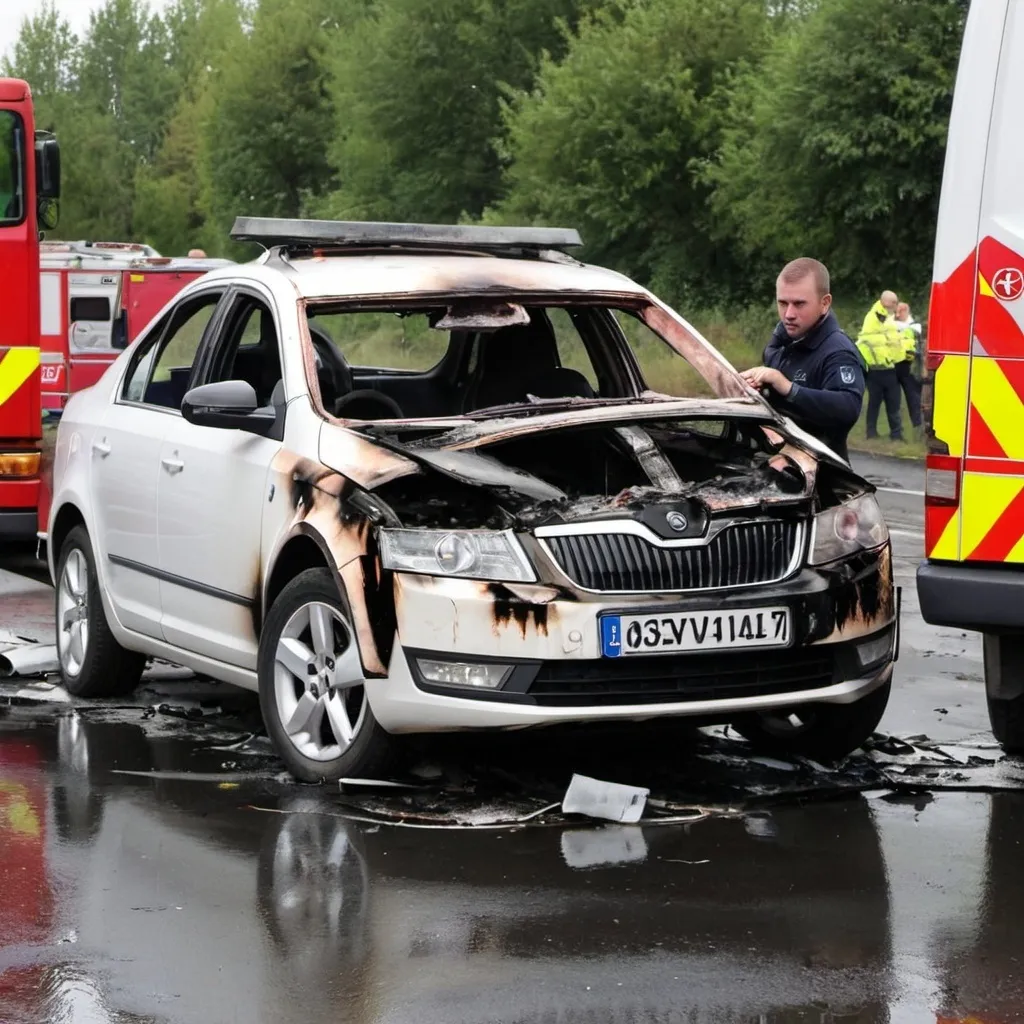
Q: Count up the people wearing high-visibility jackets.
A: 2